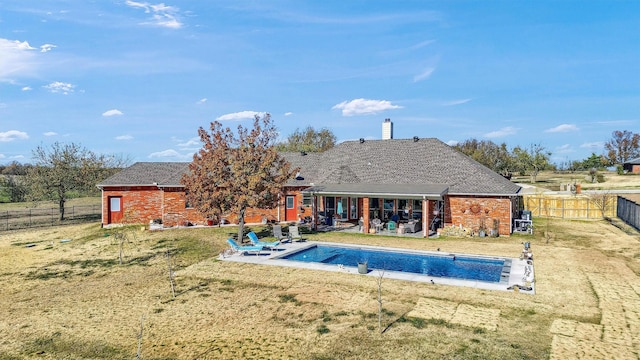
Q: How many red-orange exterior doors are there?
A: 2